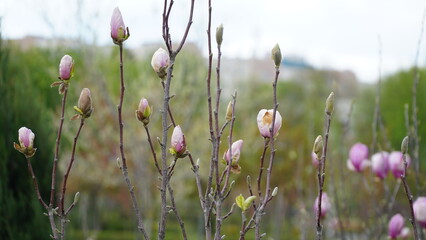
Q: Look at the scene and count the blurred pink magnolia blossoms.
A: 7